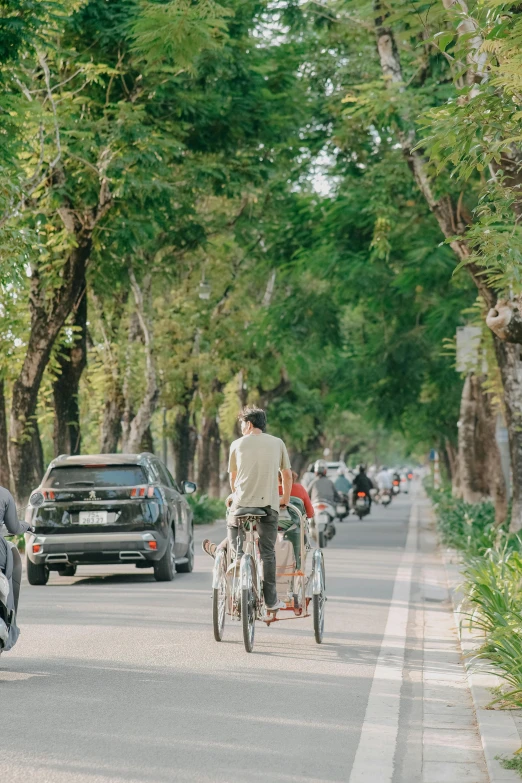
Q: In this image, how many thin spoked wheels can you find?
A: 3